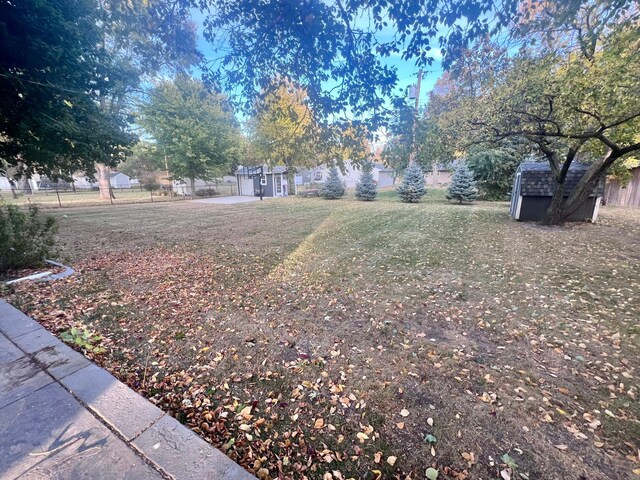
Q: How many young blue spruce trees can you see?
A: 4